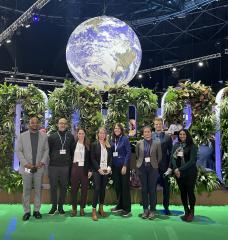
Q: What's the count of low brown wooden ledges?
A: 1